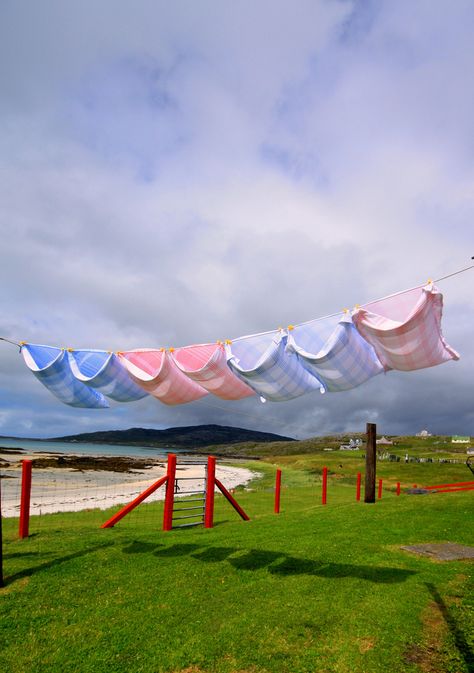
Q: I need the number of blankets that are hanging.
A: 7